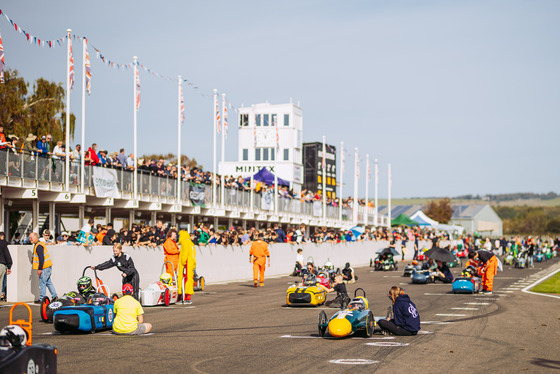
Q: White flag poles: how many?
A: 14